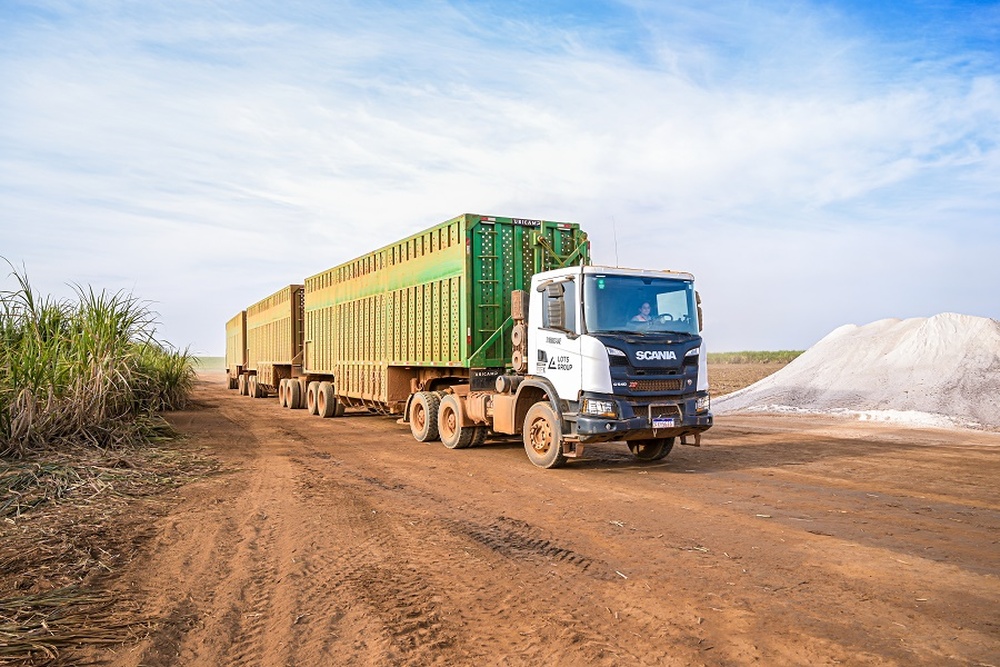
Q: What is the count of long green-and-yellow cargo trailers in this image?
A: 3